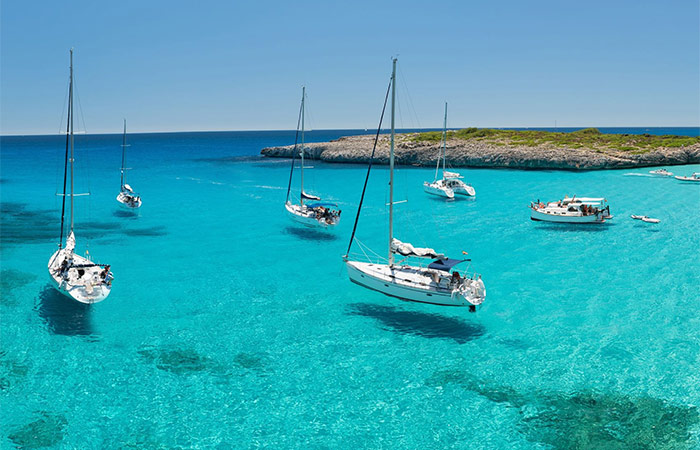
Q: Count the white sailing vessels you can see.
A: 5